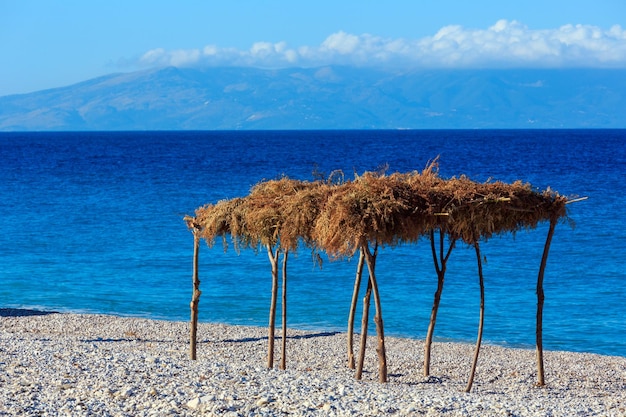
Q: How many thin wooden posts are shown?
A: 9